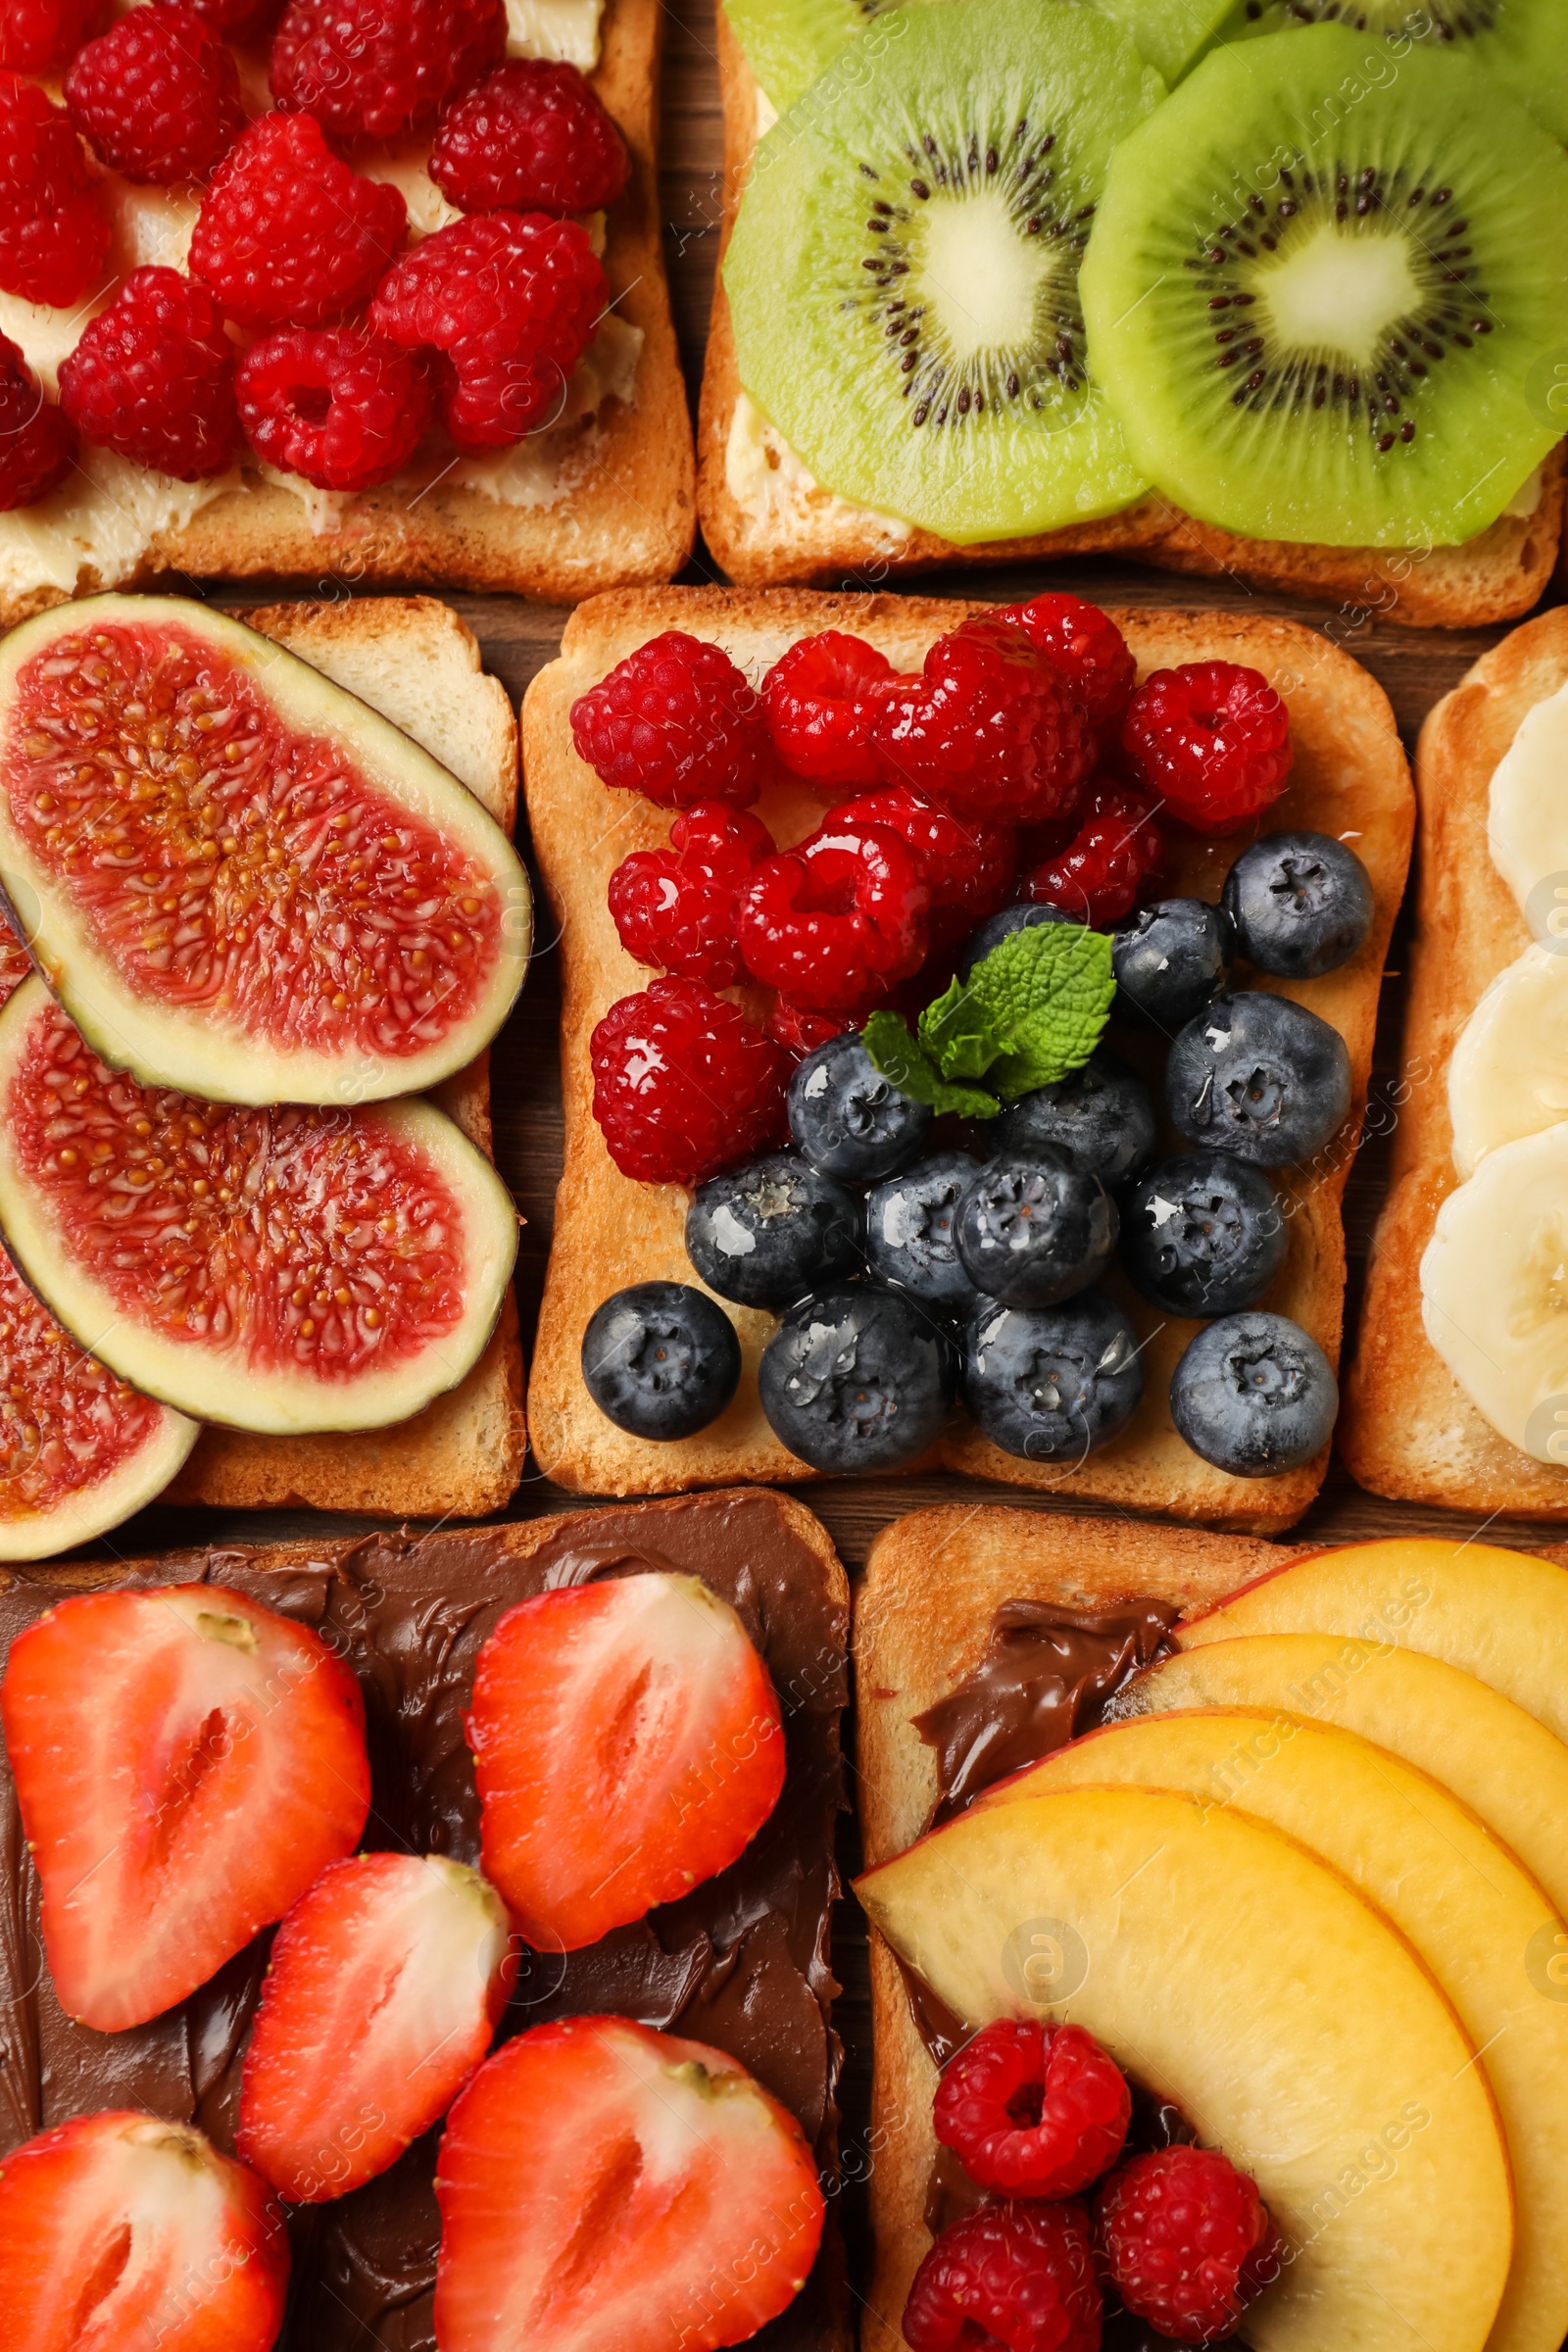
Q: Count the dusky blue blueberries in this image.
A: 14